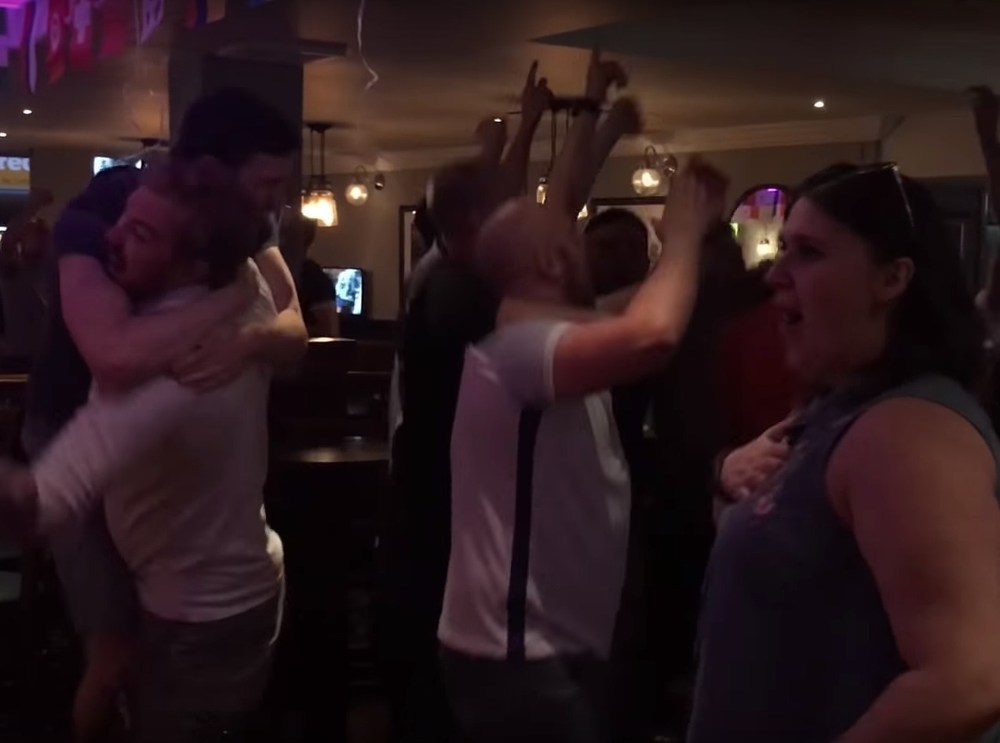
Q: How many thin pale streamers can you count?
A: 1